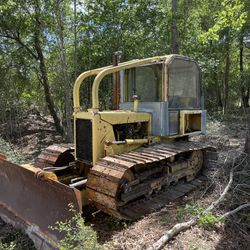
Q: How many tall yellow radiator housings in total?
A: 1